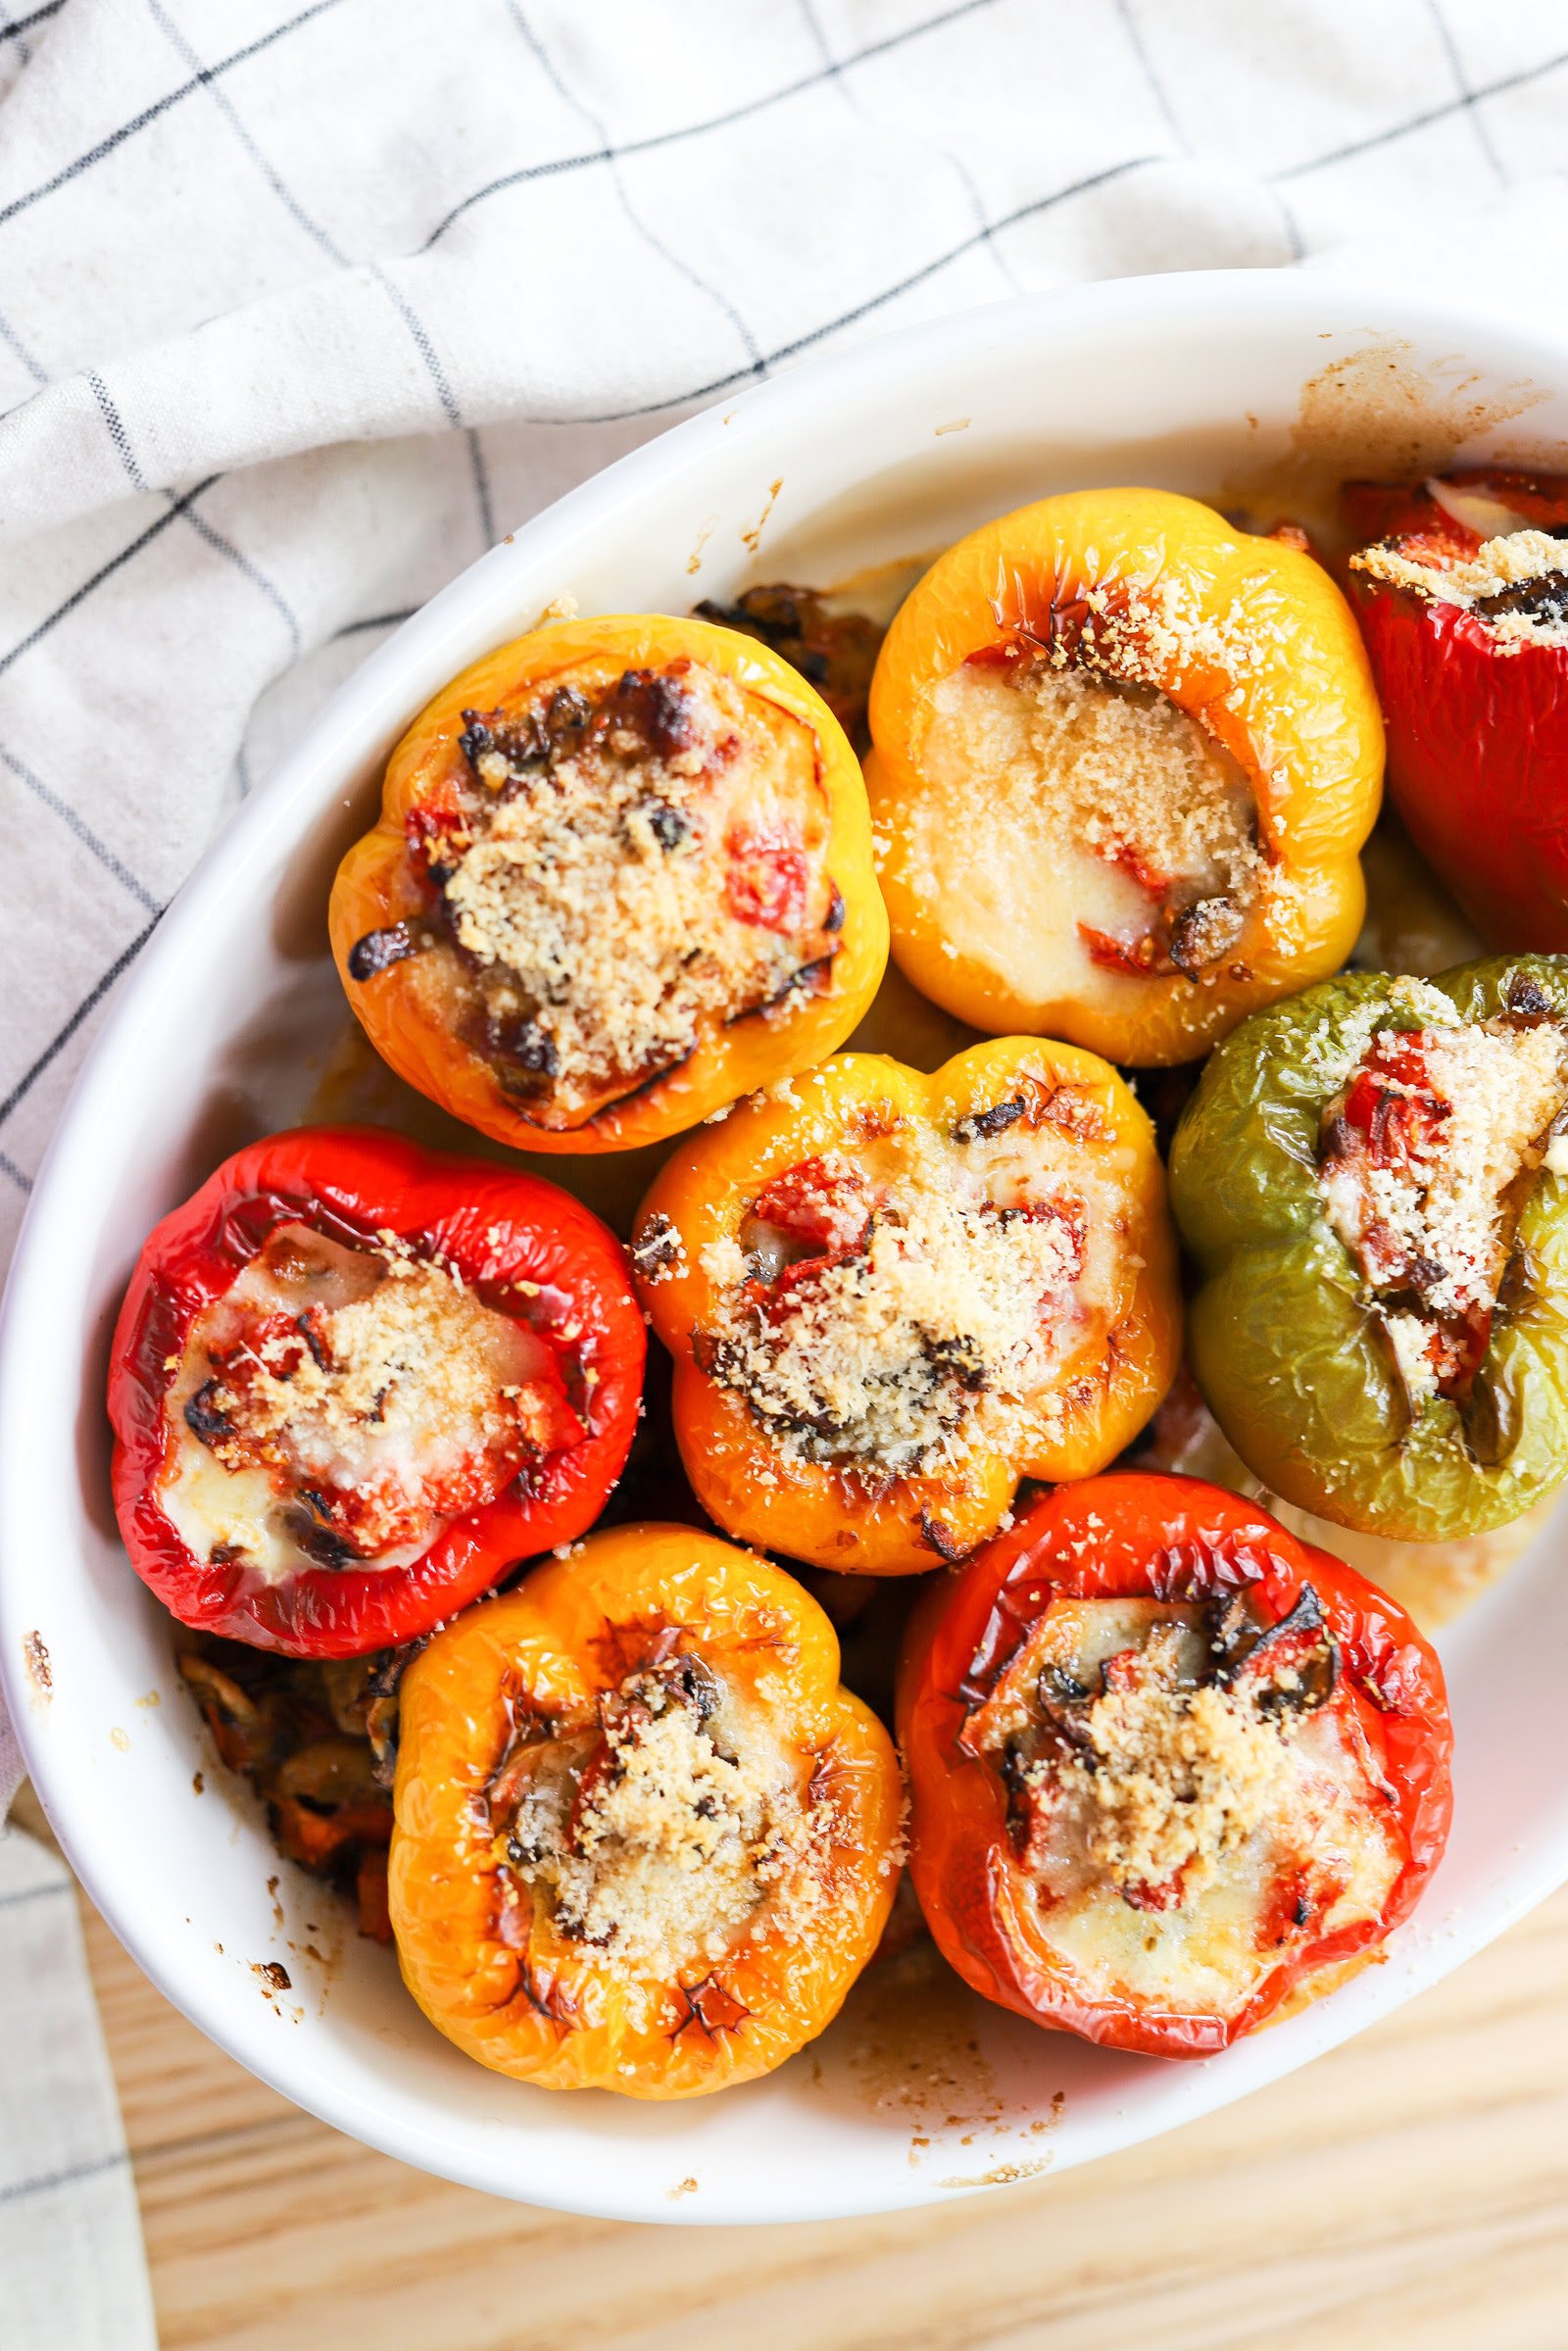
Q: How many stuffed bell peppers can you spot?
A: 8